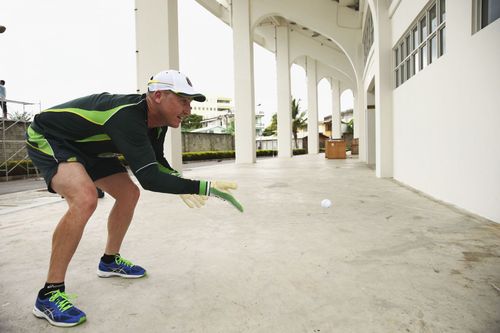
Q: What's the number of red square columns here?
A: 0